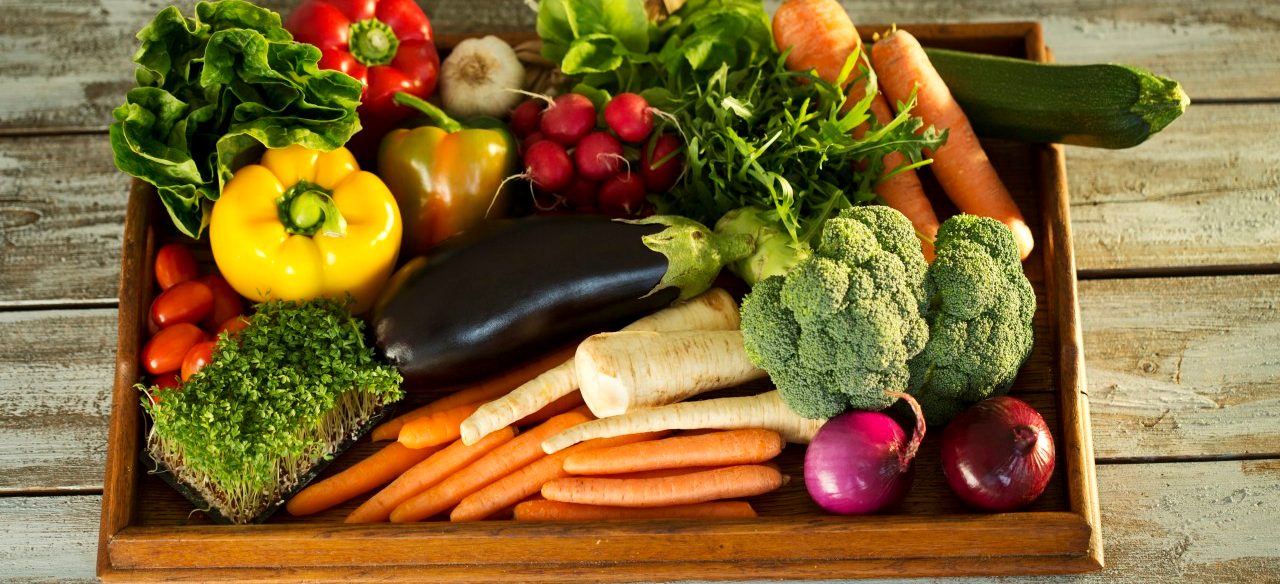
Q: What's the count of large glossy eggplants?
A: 1